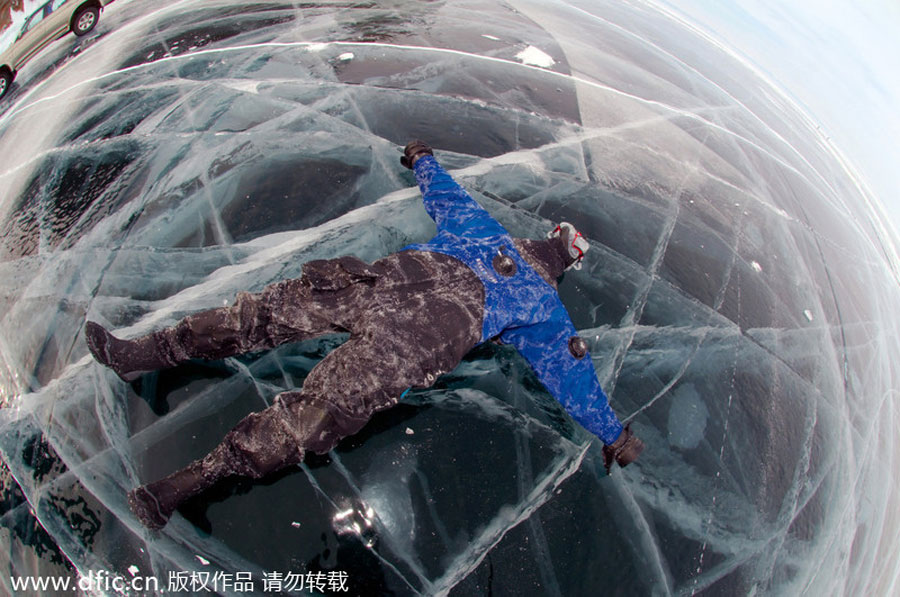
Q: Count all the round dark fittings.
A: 2